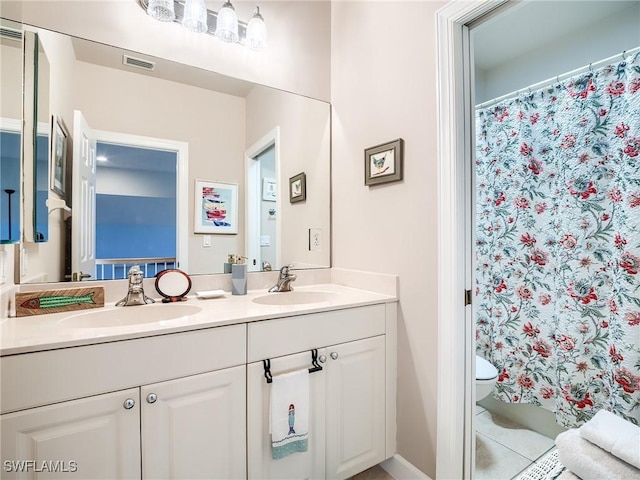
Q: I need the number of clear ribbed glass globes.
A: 4